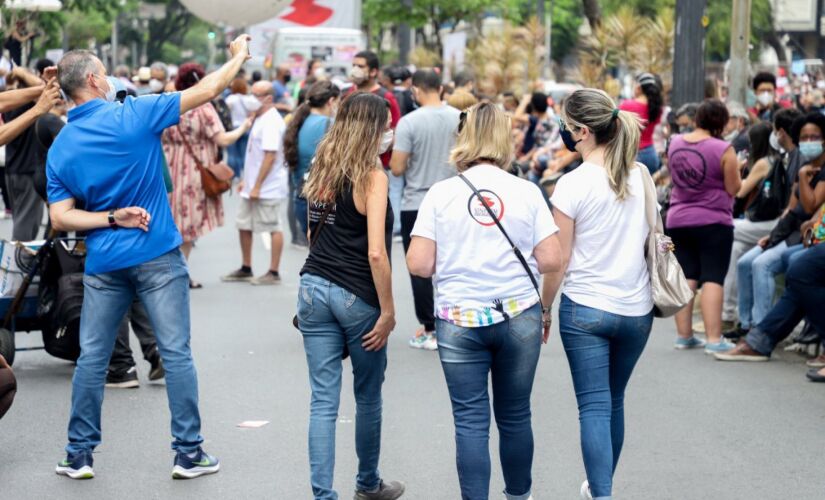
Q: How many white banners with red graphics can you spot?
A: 1